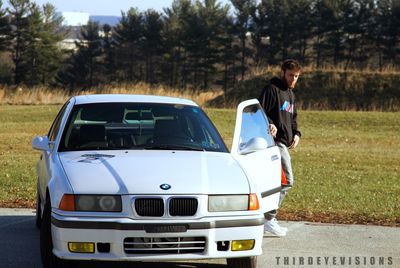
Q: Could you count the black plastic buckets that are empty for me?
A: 0